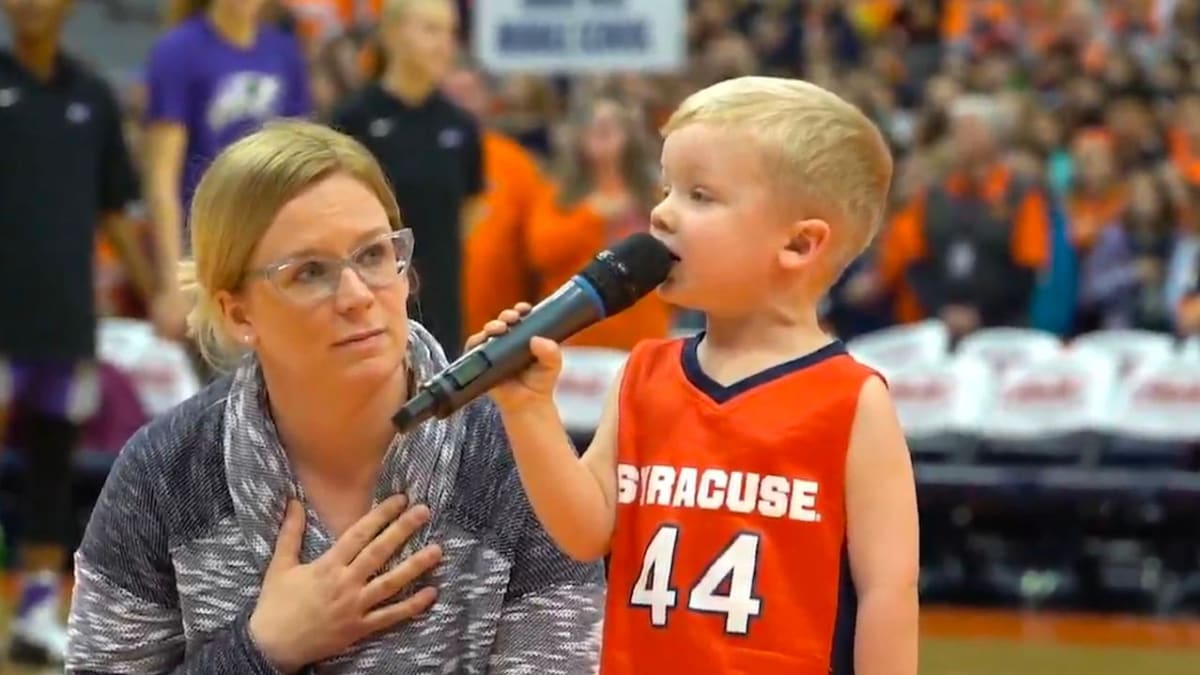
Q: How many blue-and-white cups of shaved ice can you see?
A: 0